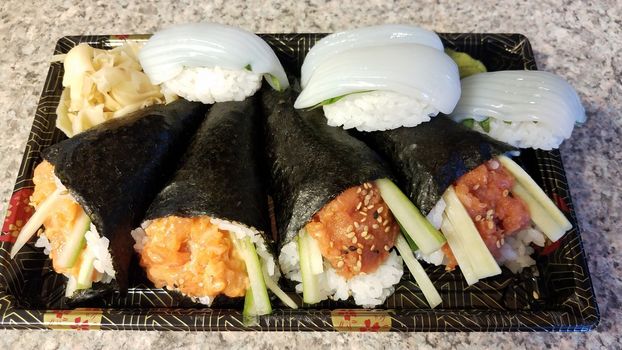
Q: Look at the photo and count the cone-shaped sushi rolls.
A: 4